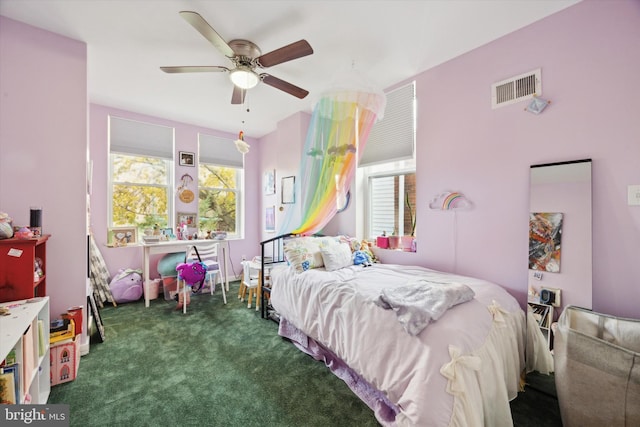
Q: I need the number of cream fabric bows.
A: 2